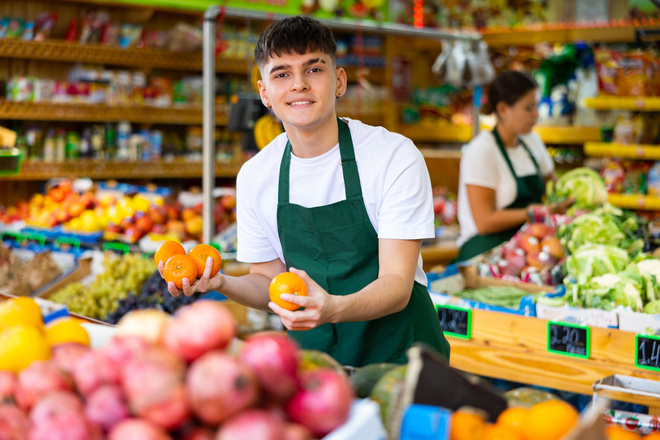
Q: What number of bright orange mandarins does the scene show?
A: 4